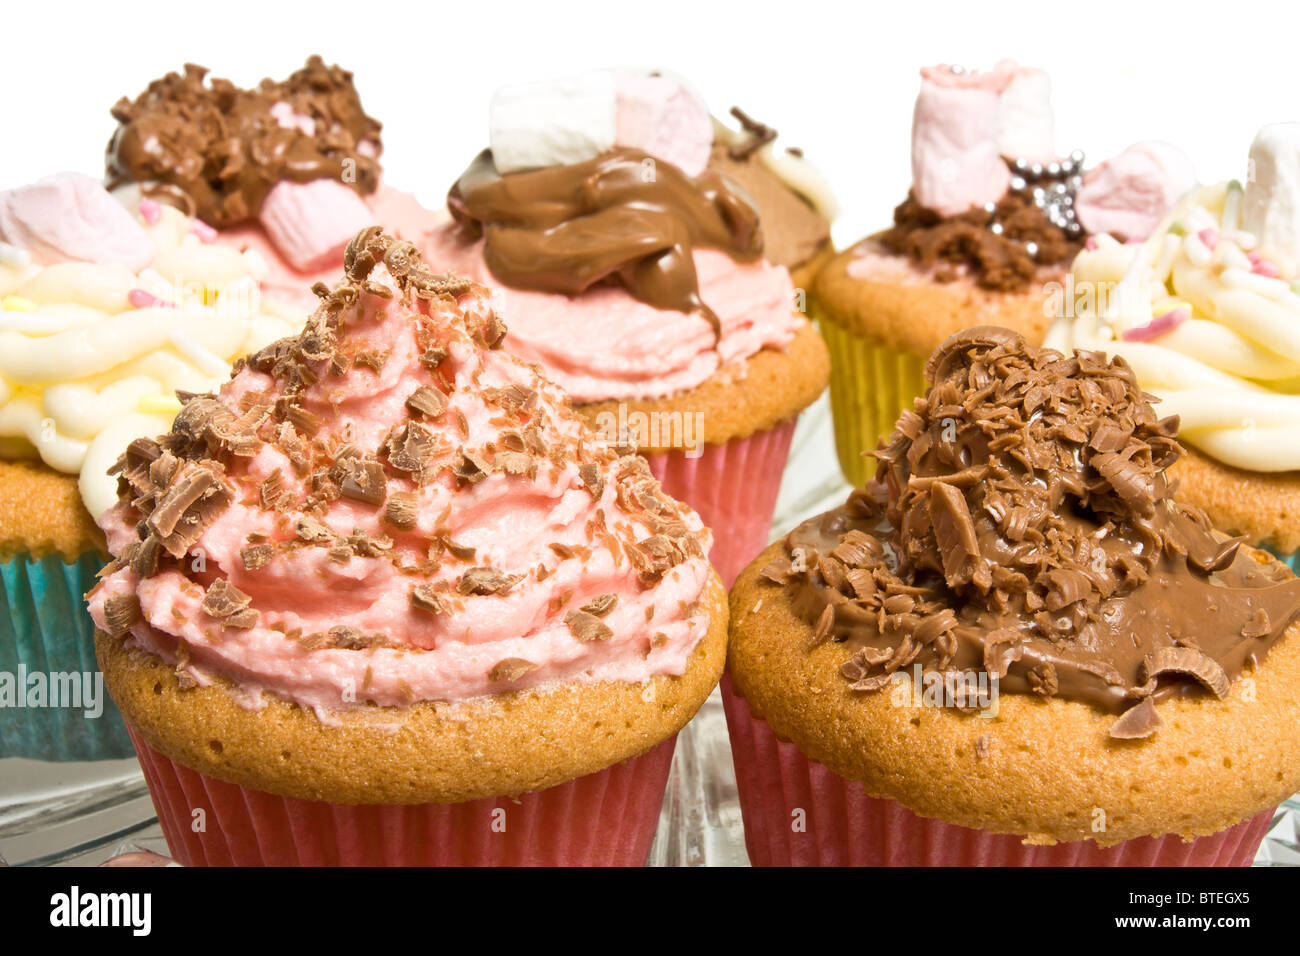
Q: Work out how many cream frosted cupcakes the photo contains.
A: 2